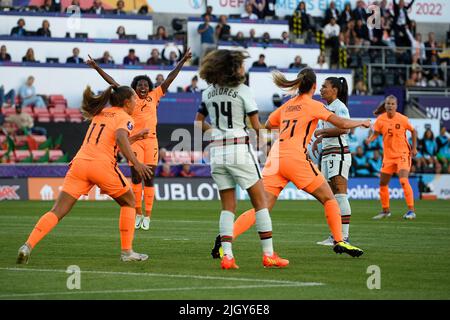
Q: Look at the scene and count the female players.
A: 6